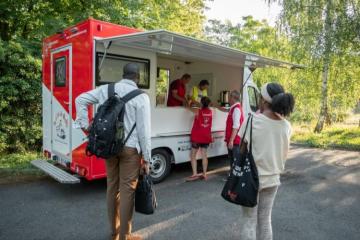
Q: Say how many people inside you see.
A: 2